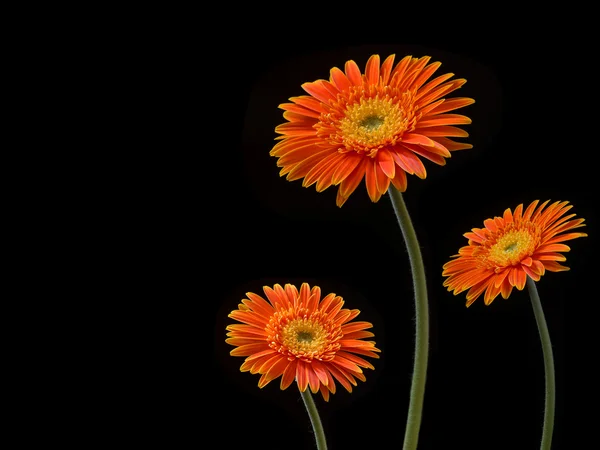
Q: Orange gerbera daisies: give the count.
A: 3